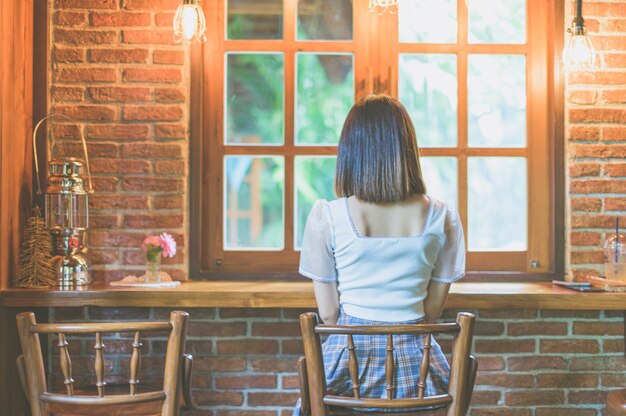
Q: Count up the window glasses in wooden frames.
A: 12